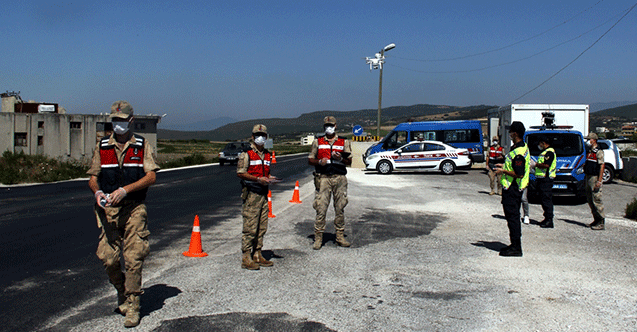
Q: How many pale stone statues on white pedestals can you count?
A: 0